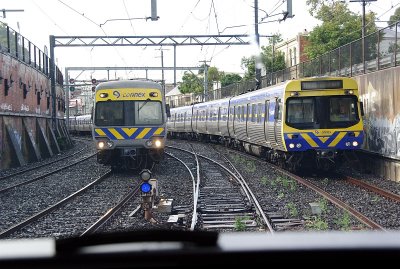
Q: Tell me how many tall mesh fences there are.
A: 2